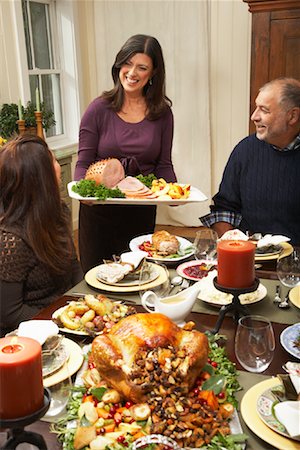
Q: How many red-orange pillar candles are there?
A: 2